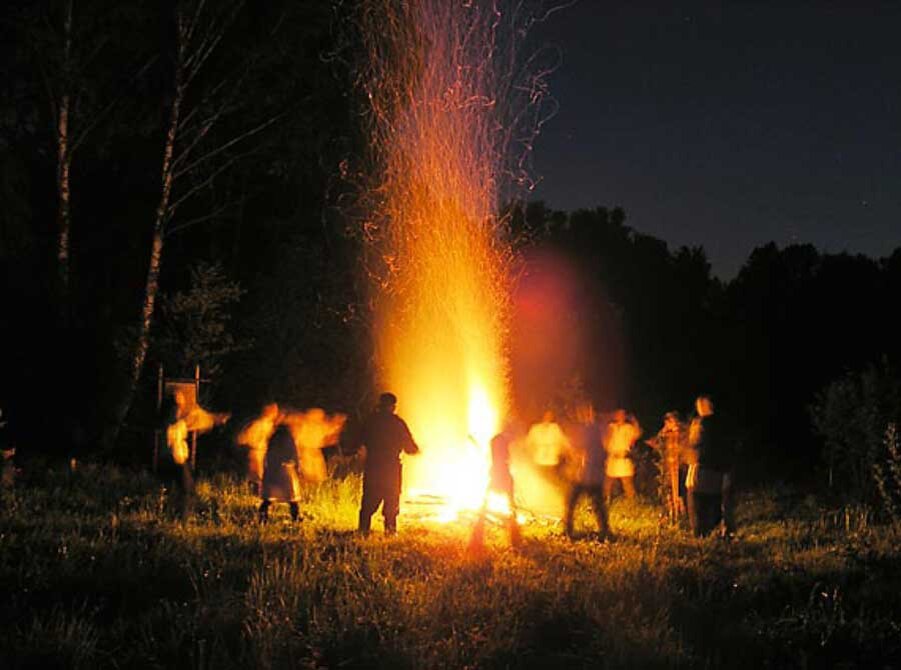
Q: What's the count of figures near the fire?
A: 11